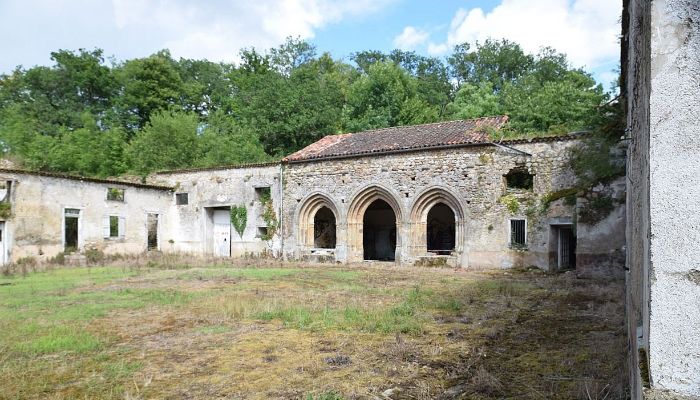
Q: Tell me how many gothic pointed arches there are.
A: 3